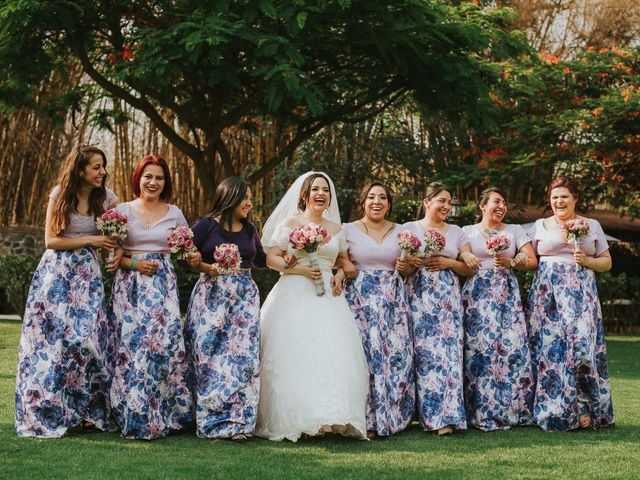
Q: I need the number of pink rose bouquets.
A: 8